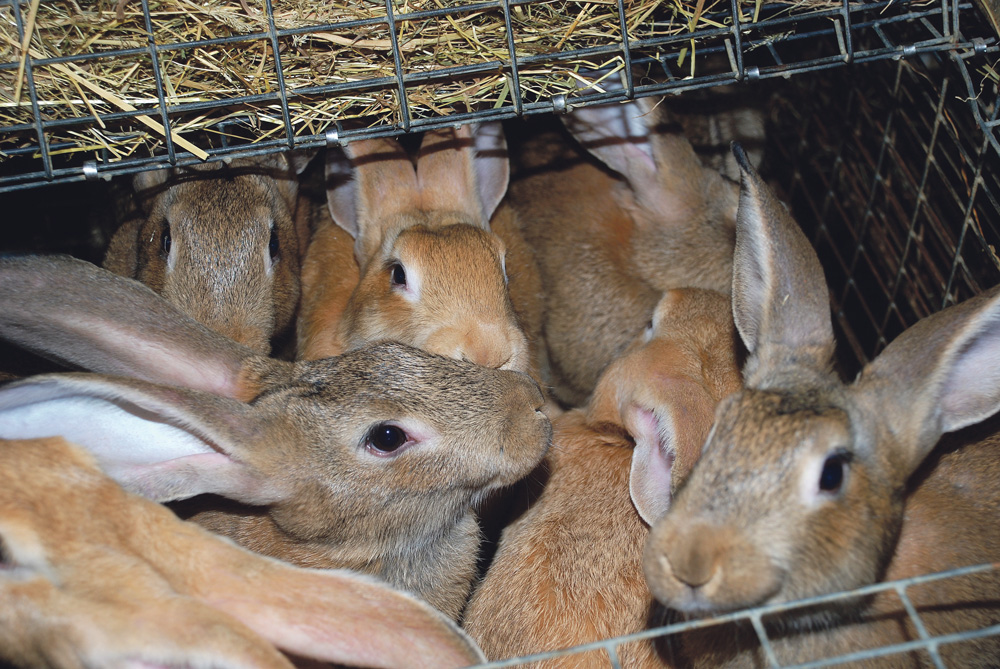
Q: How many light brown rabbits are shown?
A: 3